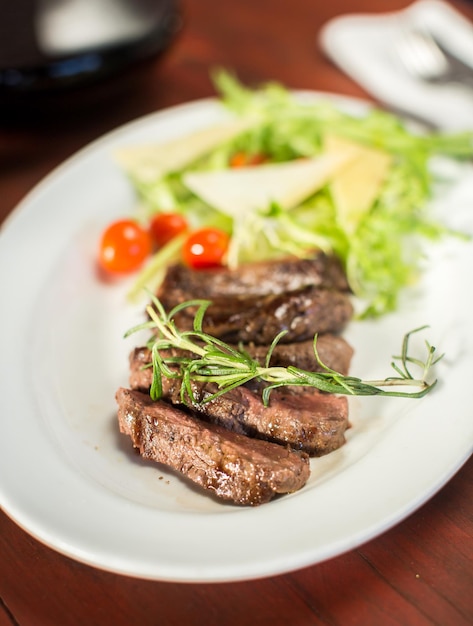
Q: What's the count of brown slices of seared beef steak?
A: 5